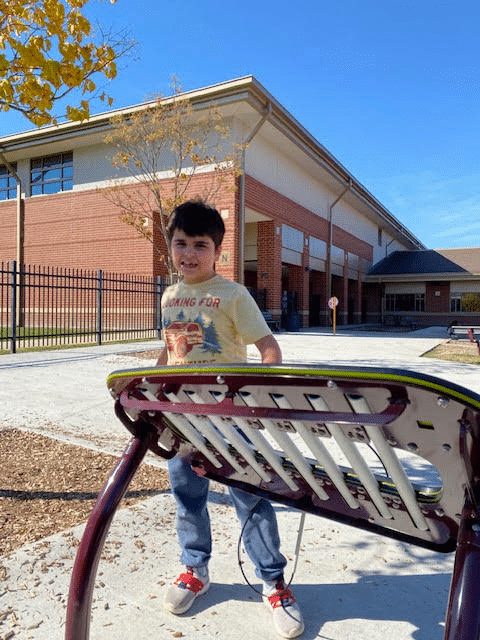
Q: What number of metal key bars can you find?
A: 8